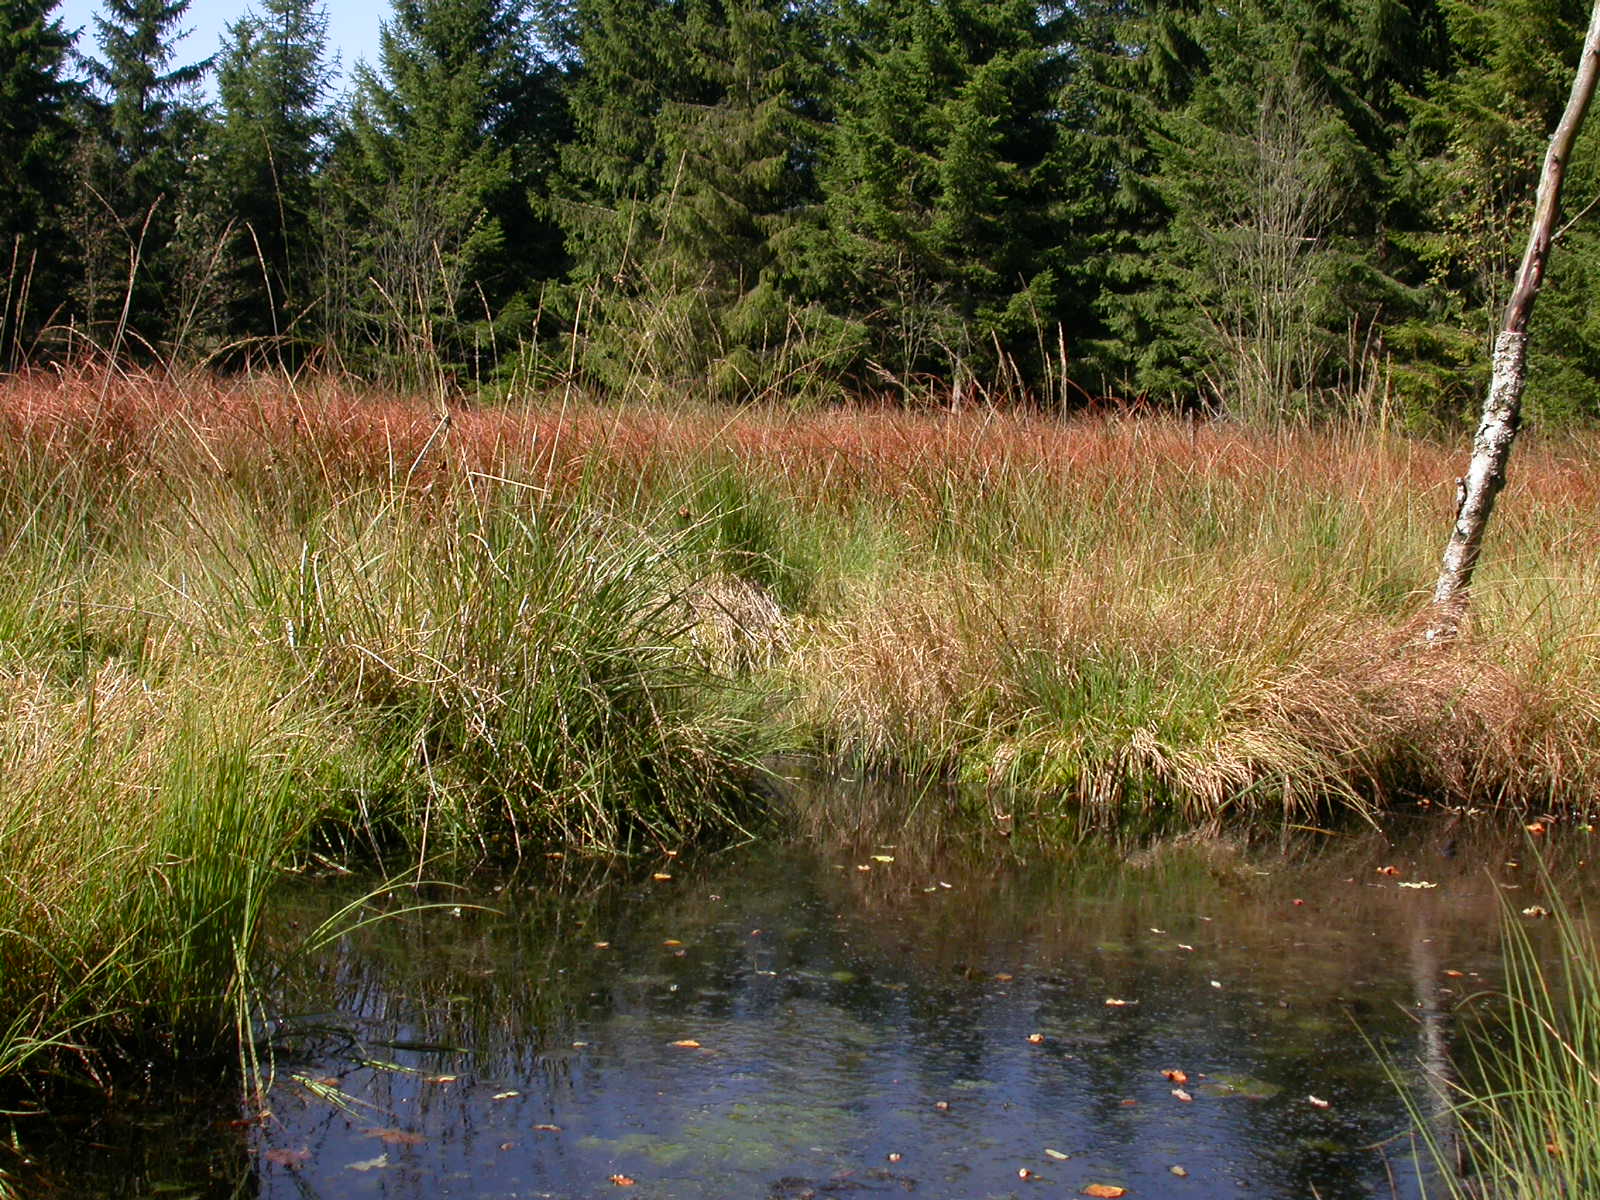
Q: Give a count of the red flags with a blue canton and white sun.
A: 0